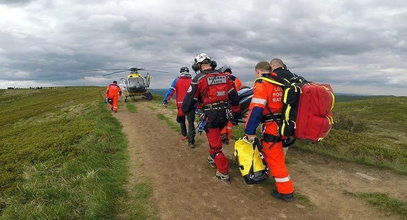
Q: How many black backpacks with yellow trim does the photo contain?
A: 1